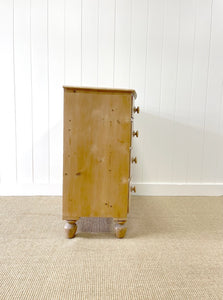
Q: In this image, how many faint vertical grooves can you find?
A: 13